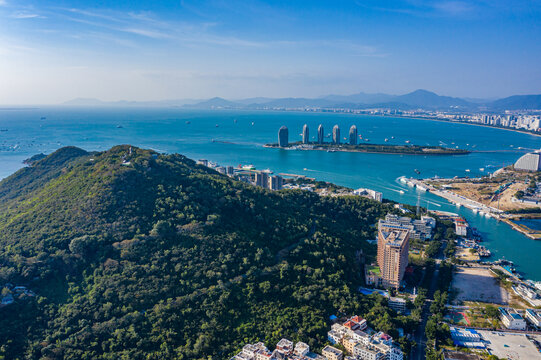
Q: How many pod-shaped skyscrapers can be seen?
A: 5